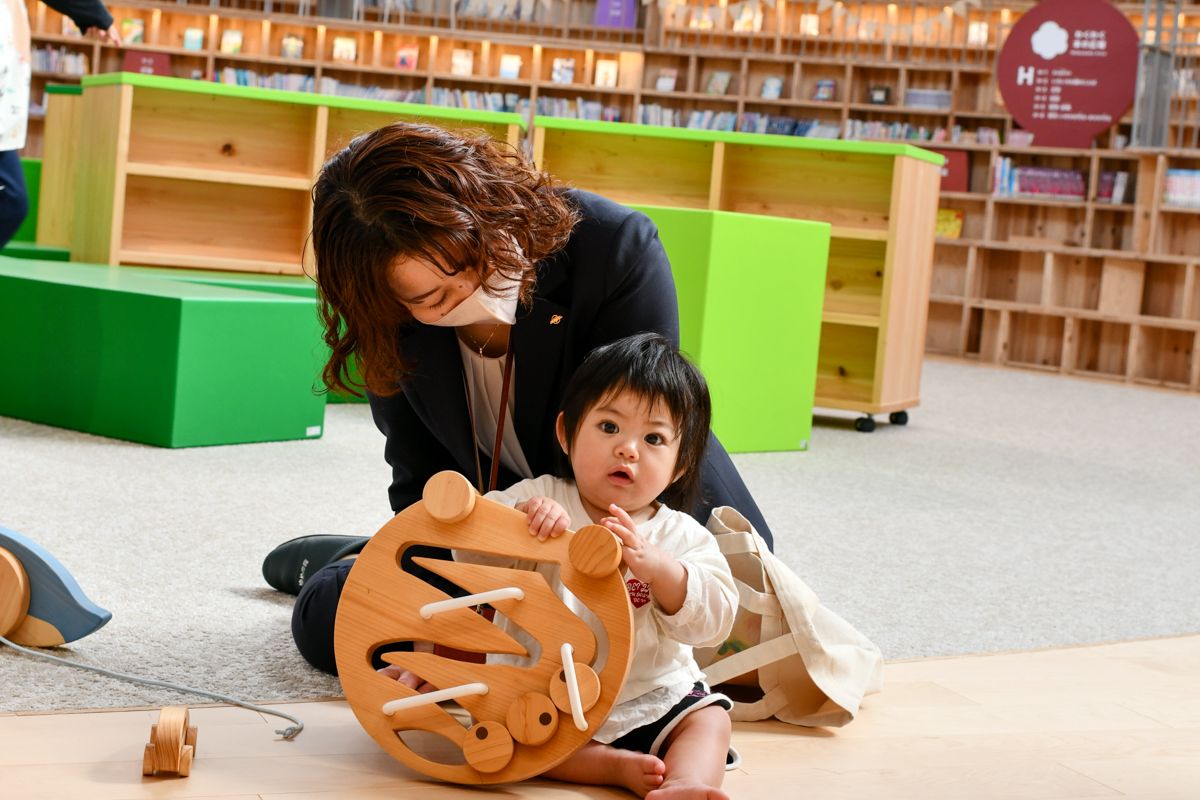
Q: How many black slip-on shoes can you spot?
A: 1